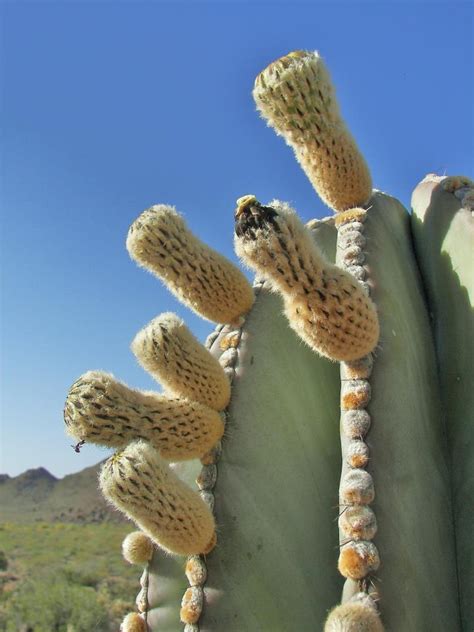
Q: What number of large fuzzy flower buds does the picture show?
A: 6